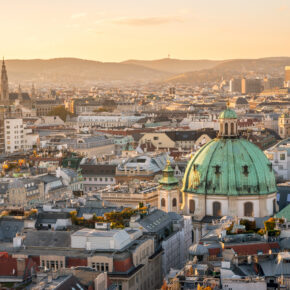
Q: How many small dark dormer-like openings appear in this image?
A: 4